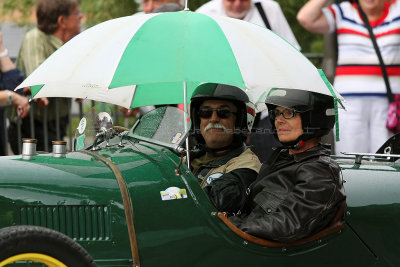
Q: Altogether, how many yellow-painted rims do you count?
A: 1